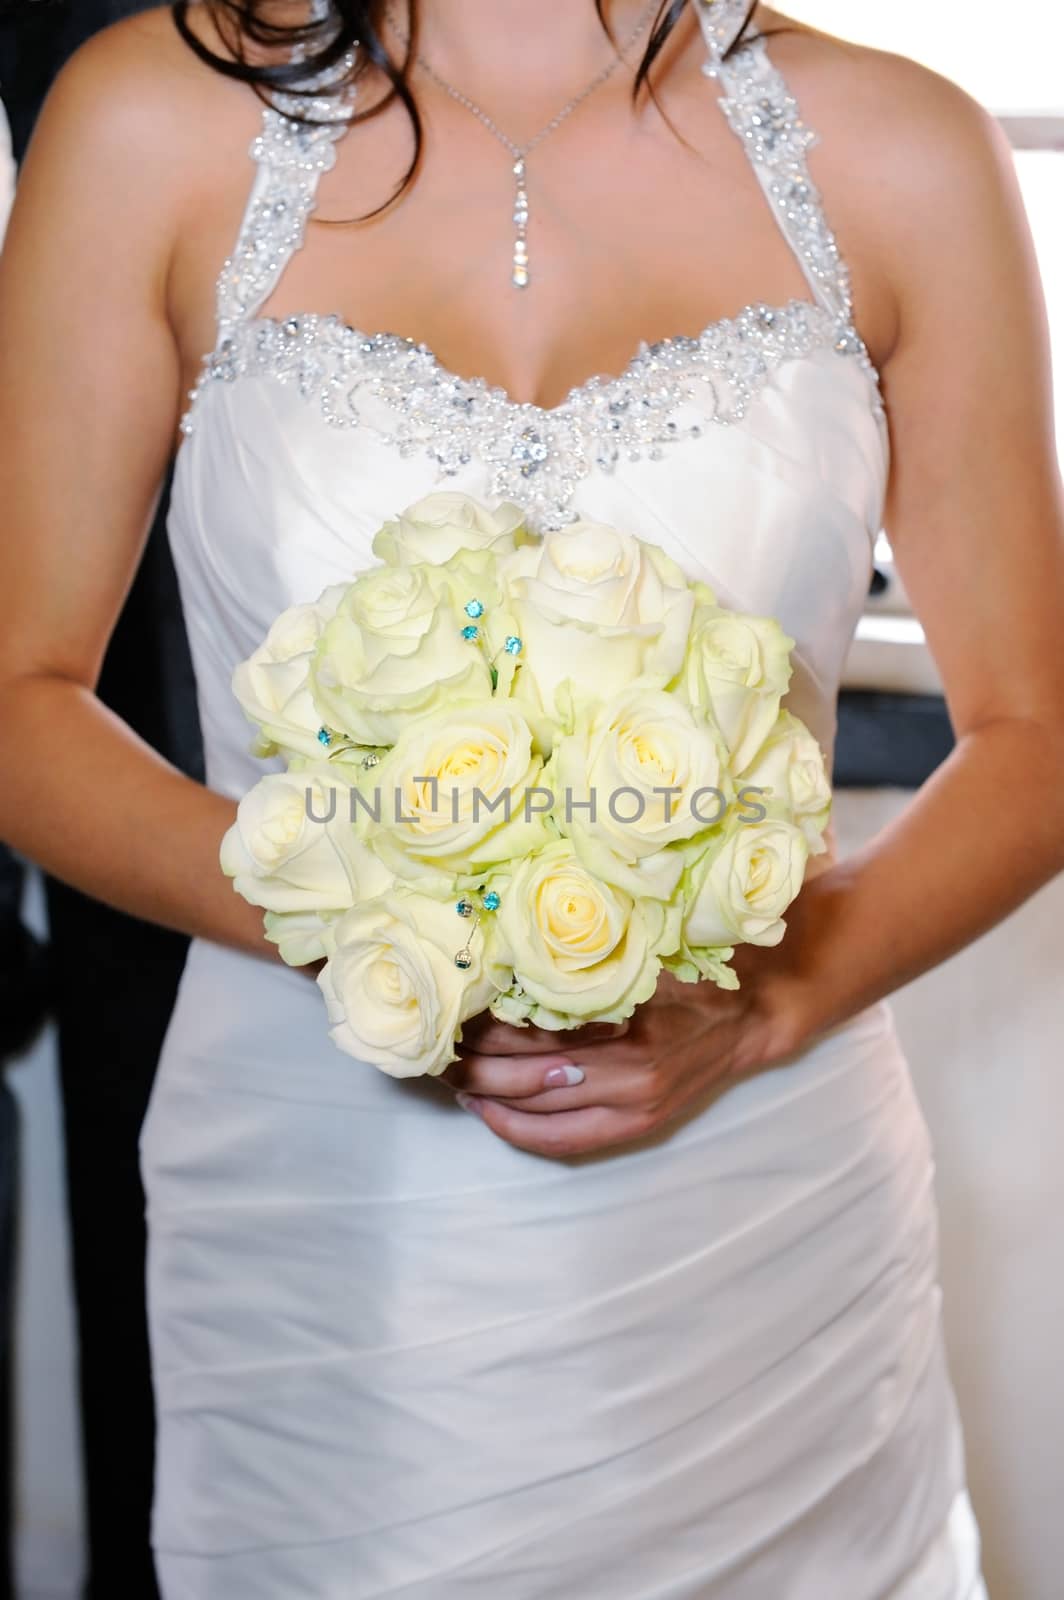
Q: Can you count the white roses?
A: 12